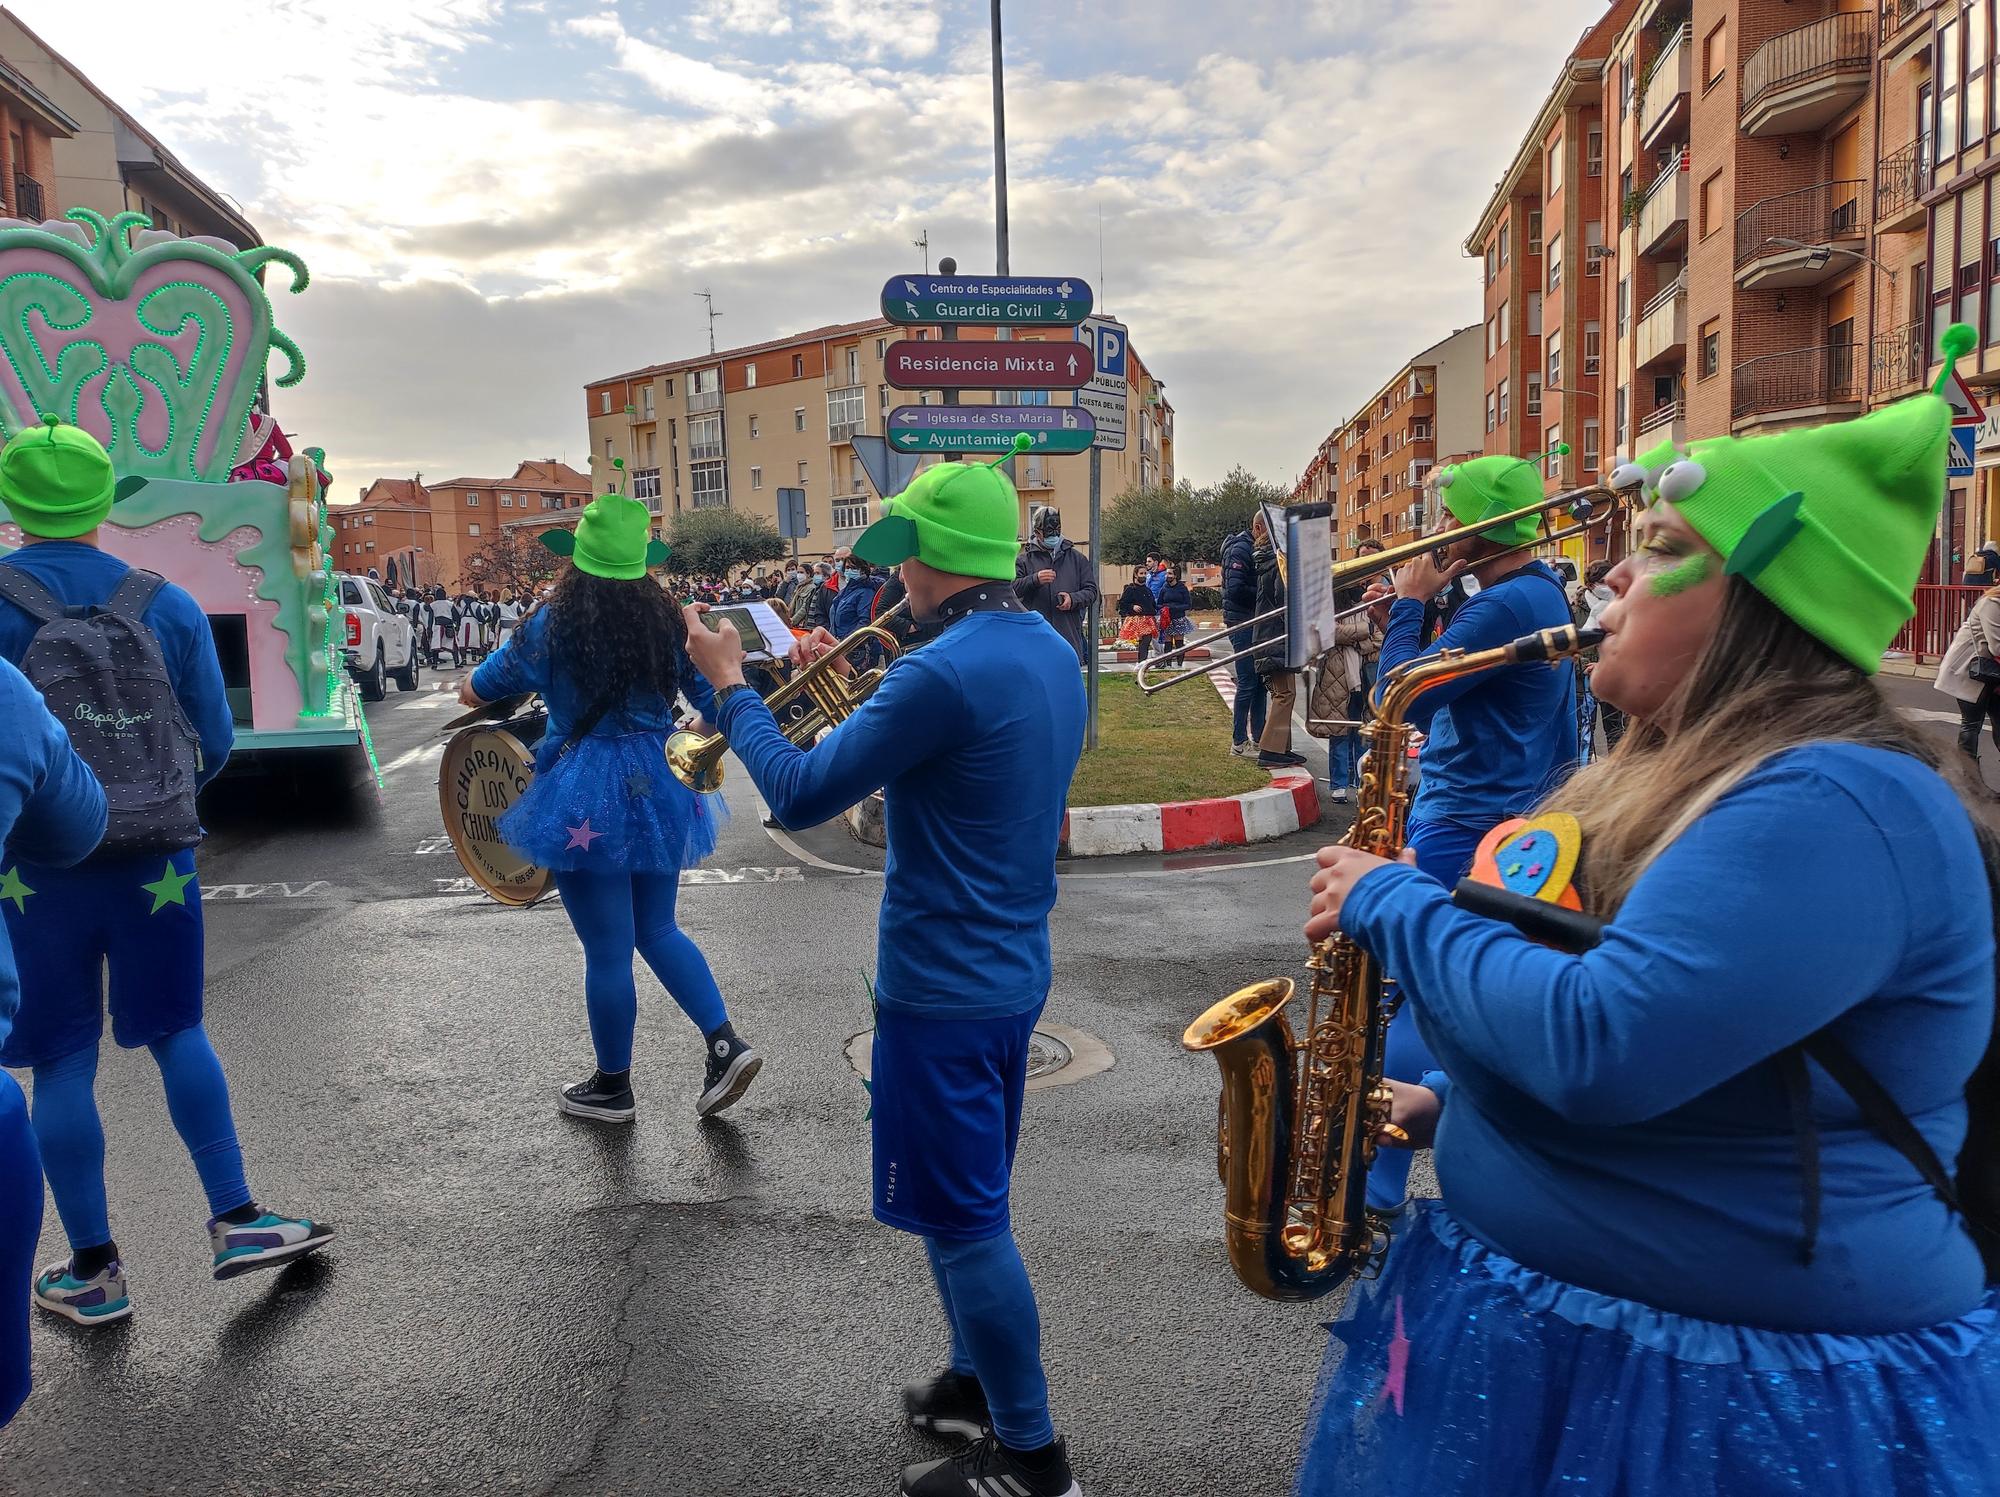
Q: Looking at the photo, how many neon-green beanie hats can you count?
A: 5